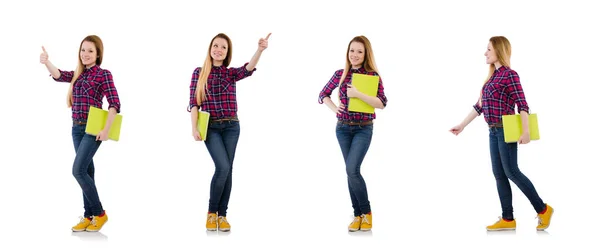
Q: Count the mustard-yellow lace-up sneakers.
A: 8